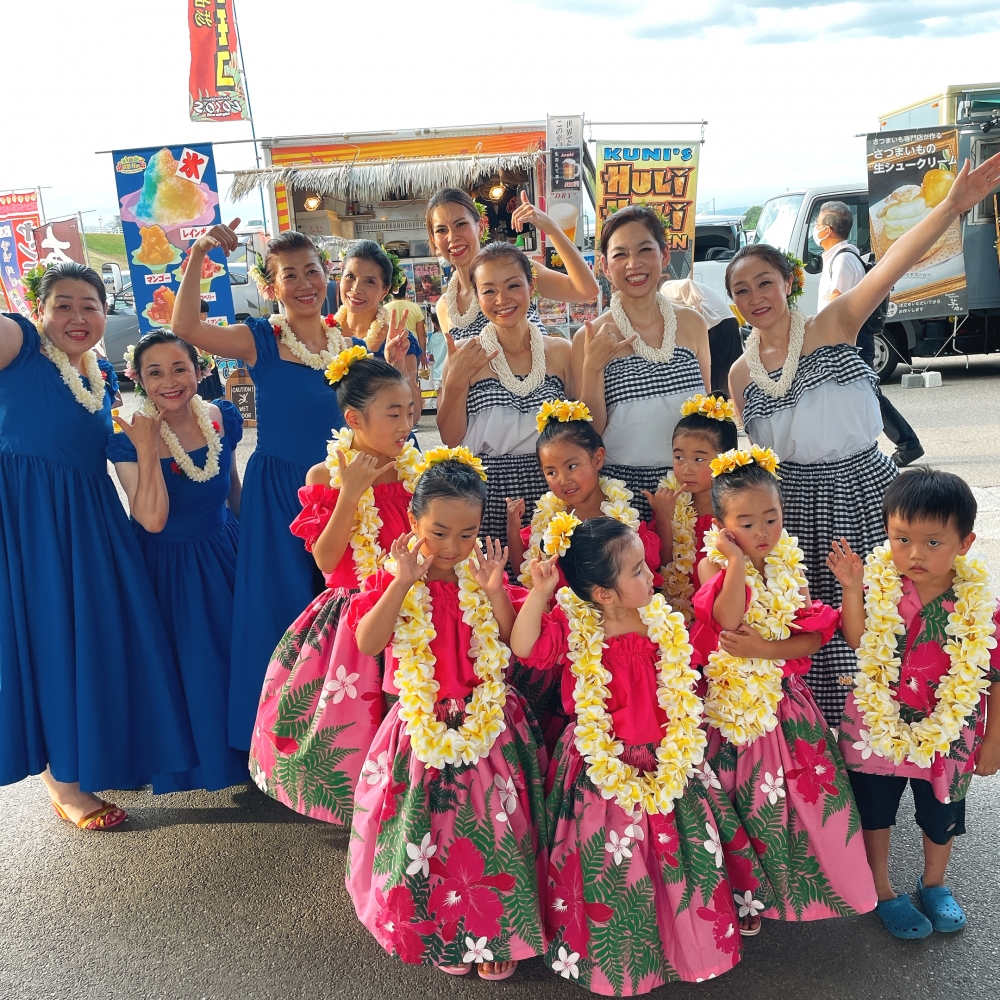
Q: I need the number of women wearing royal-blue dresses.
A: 4